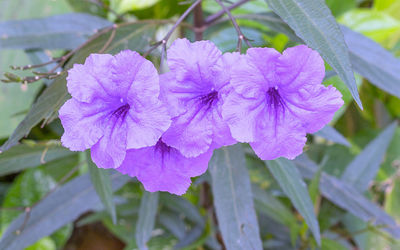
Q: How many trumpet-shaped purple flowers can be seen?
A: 4